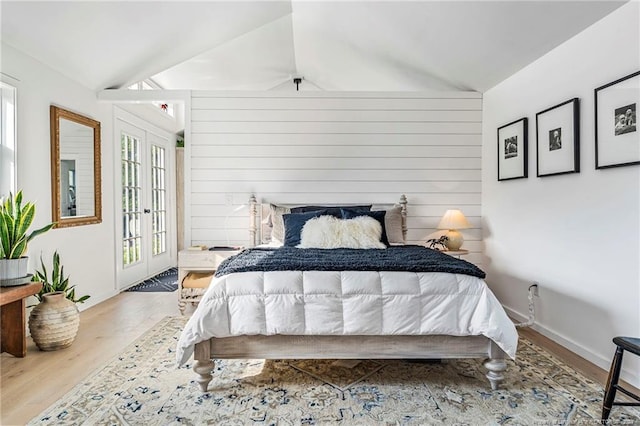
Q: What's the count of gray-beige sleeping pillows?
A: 2